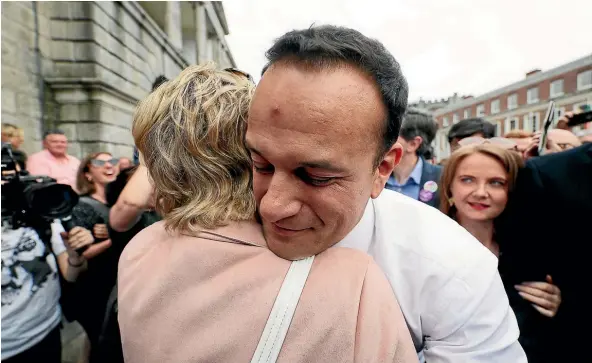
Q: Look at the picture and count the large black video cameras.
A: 1